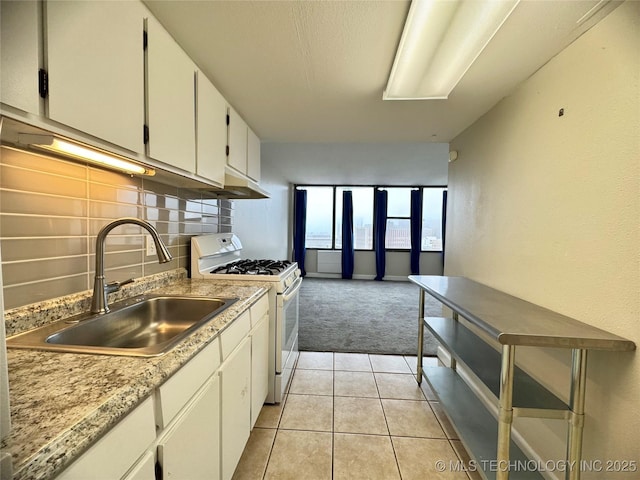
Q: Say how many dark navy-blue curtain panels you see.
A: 5